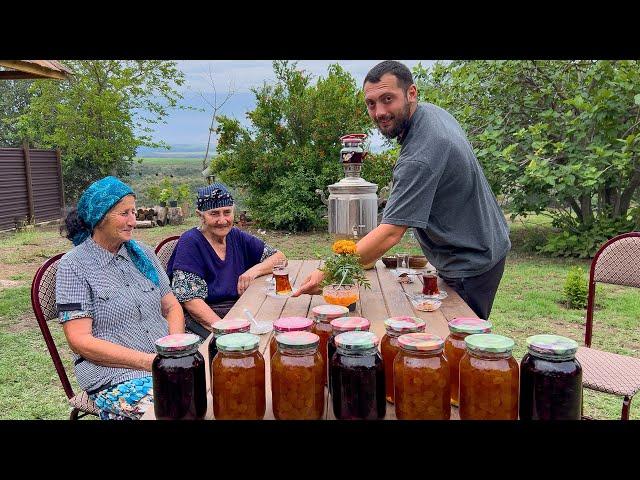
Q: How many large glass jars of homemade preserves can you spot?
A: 13